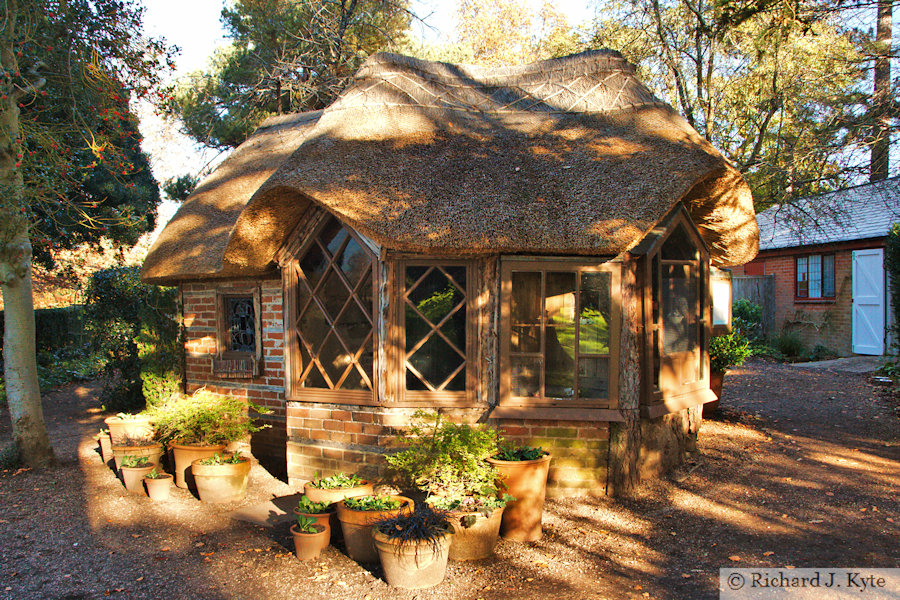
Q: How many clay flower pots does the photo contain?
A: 15